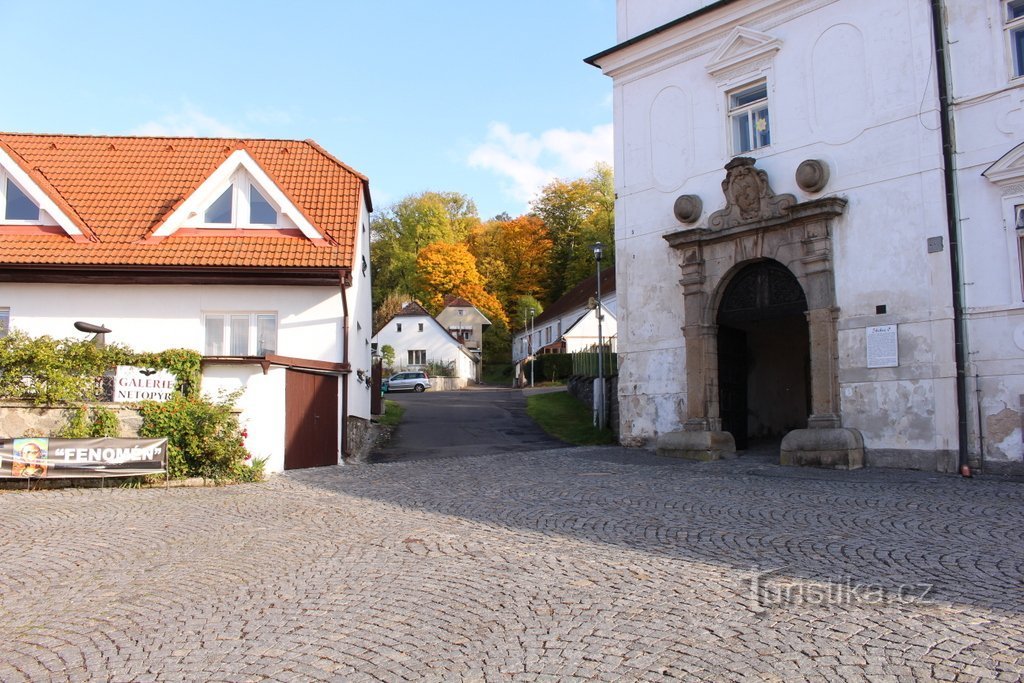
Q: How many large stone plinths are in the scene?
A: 2